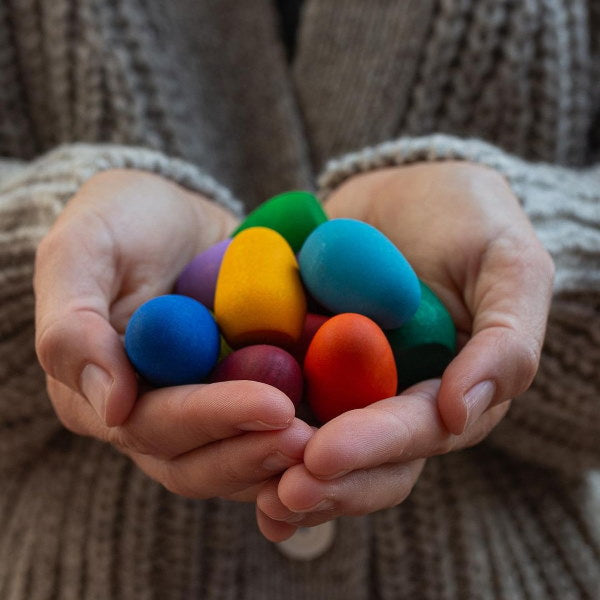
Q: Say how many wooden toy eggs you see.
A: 10